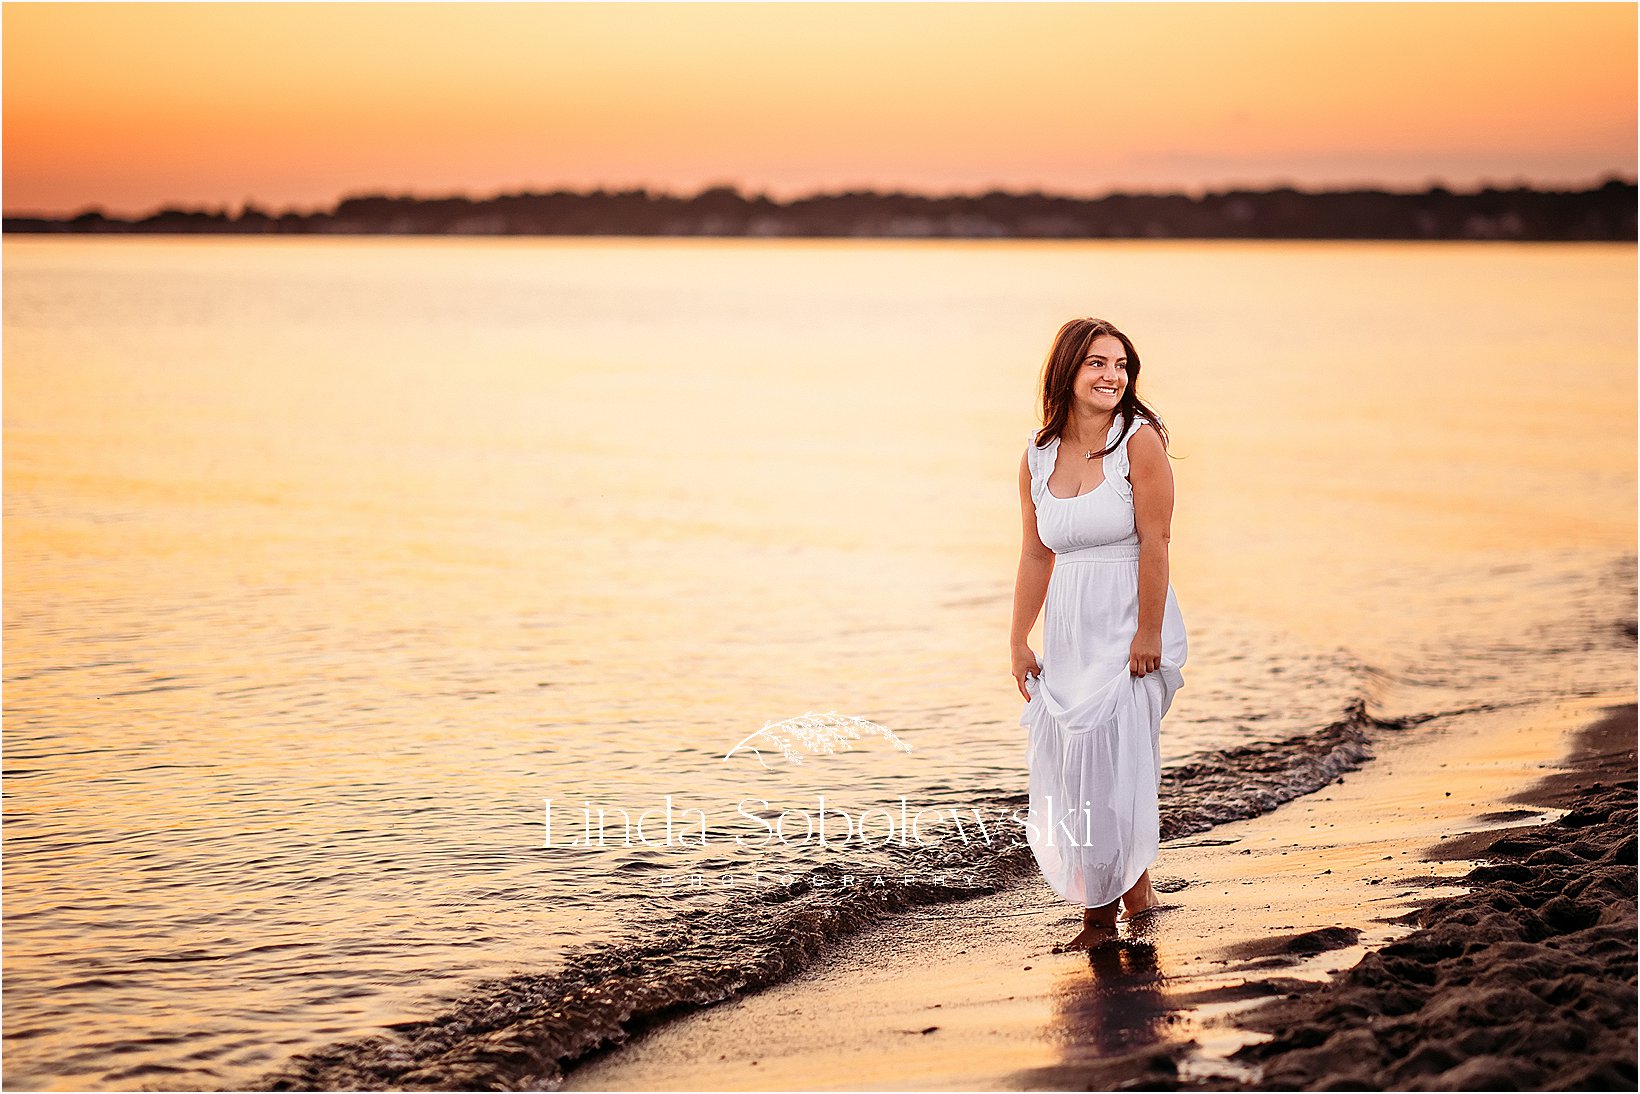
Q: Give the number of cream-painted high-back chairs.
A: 0